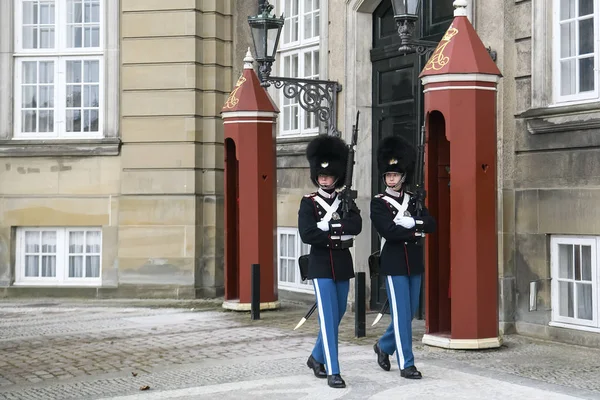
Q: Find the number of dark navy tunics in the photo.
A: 2